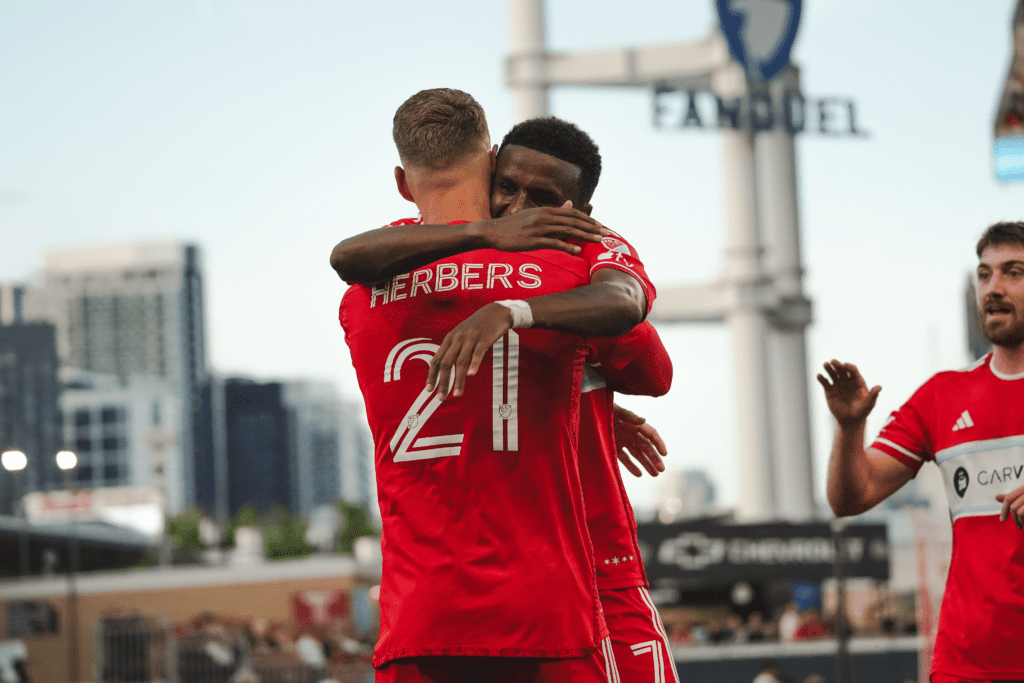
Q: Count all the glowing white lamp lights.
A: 2